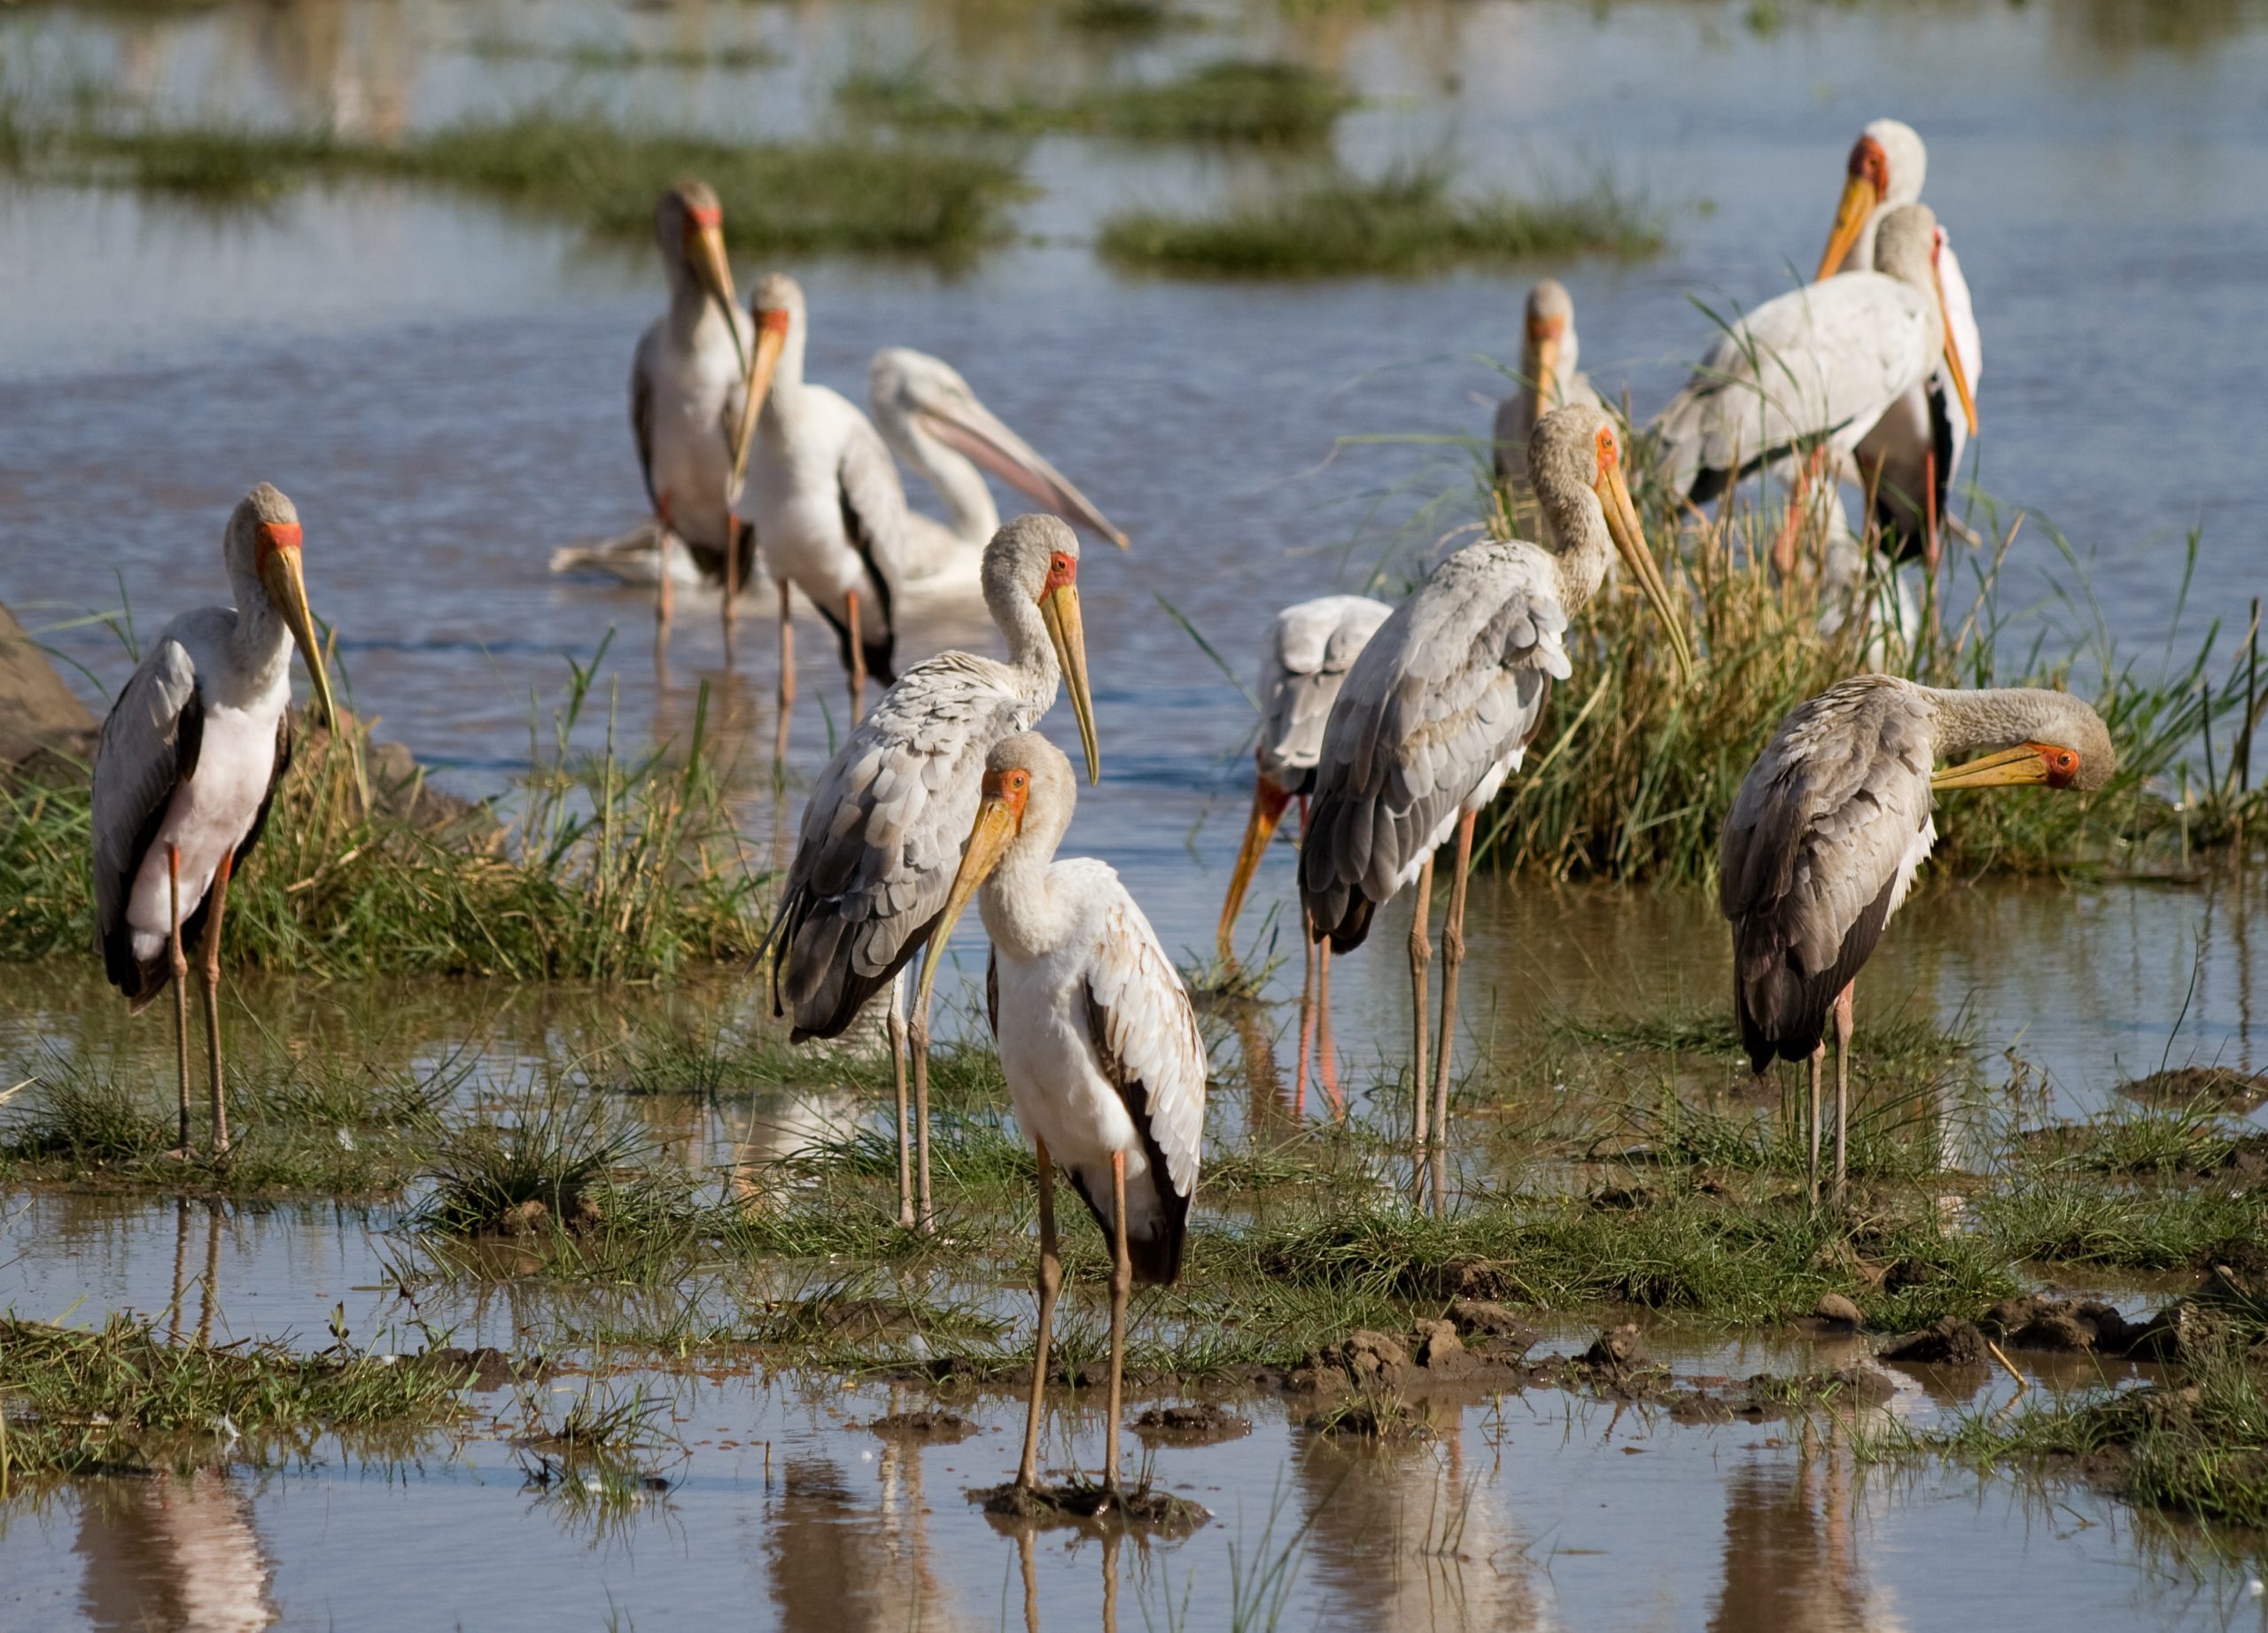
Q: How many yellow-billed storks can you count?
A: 11